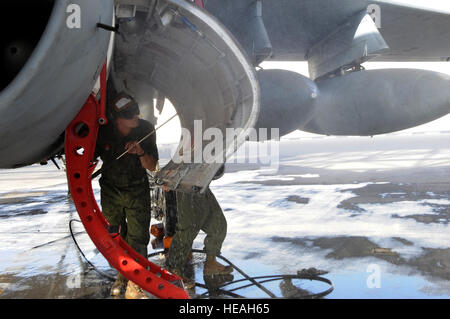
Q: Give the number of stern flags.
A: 0